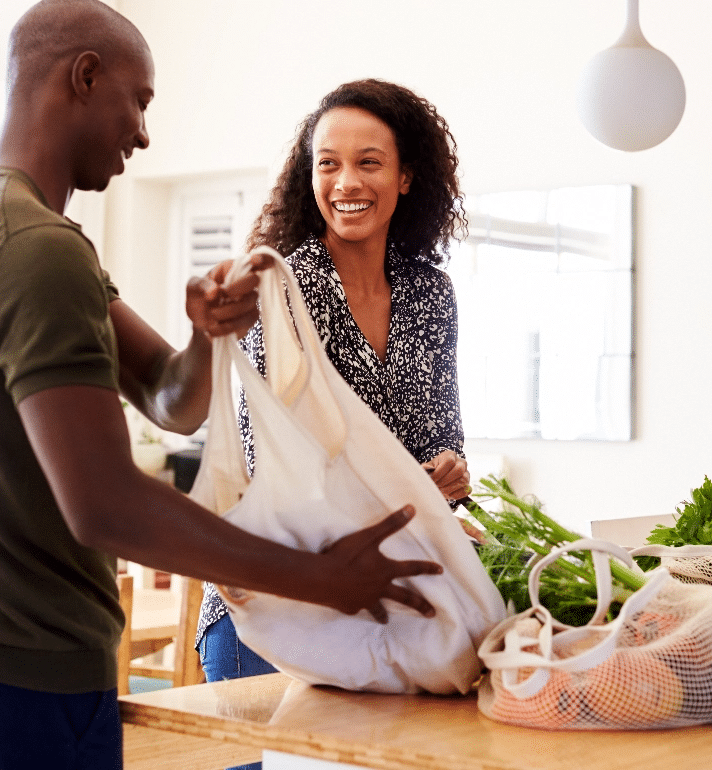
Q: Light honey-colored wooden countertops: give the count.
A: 1